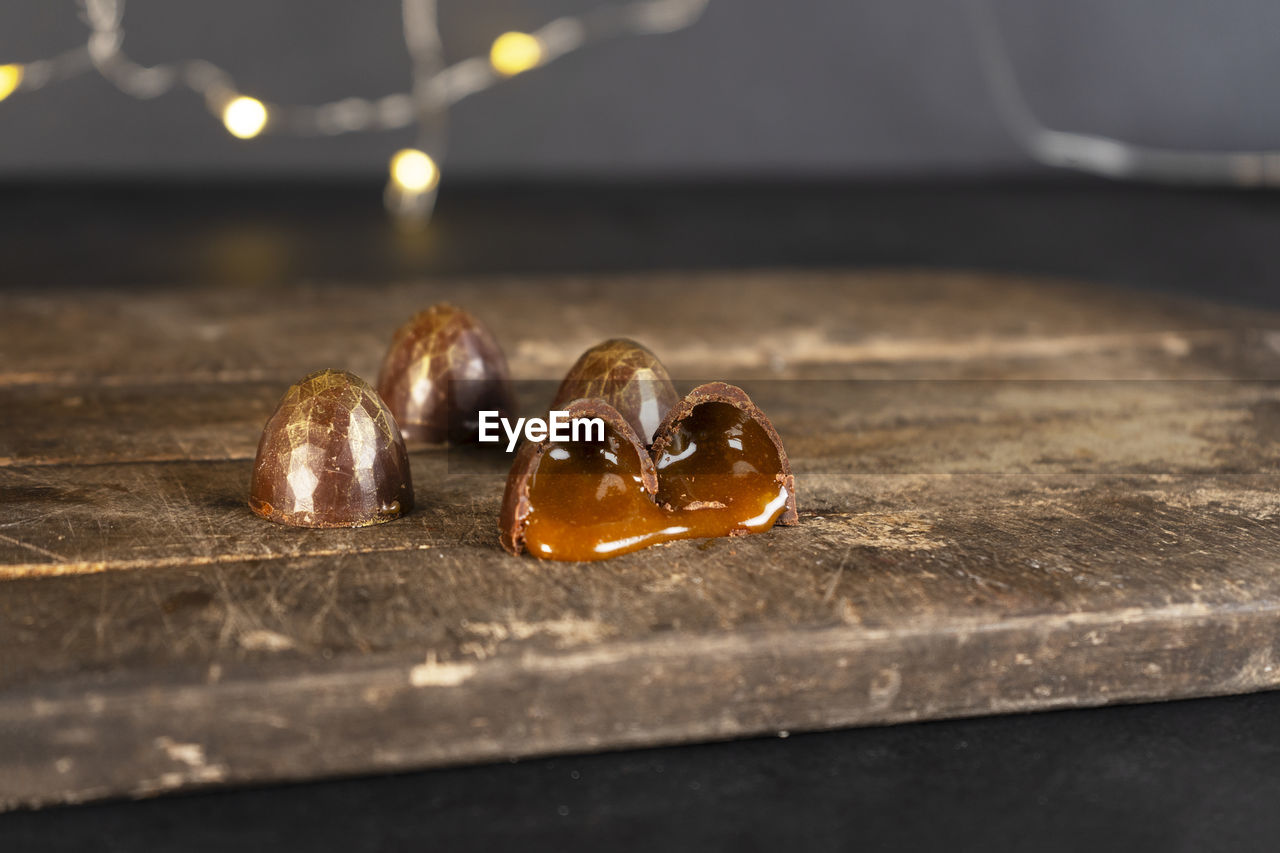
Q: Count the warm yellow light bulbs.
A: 4